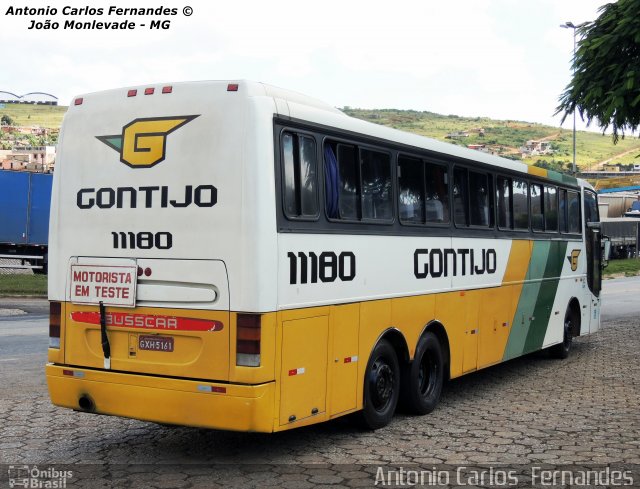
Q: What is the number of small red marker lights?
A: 5